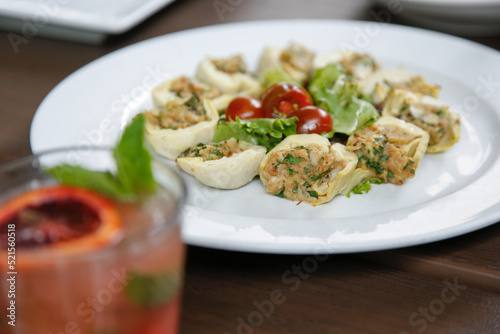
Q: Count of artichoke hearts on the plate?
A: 10